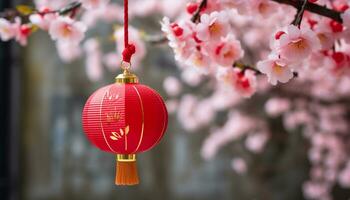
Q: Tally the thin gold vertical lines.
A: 3